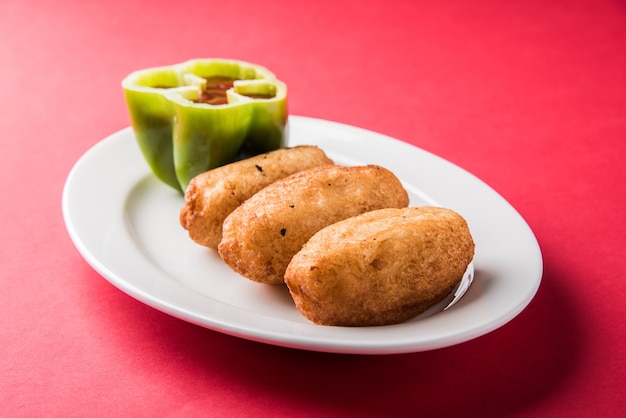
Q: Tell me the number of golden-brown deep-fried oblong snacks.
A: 3